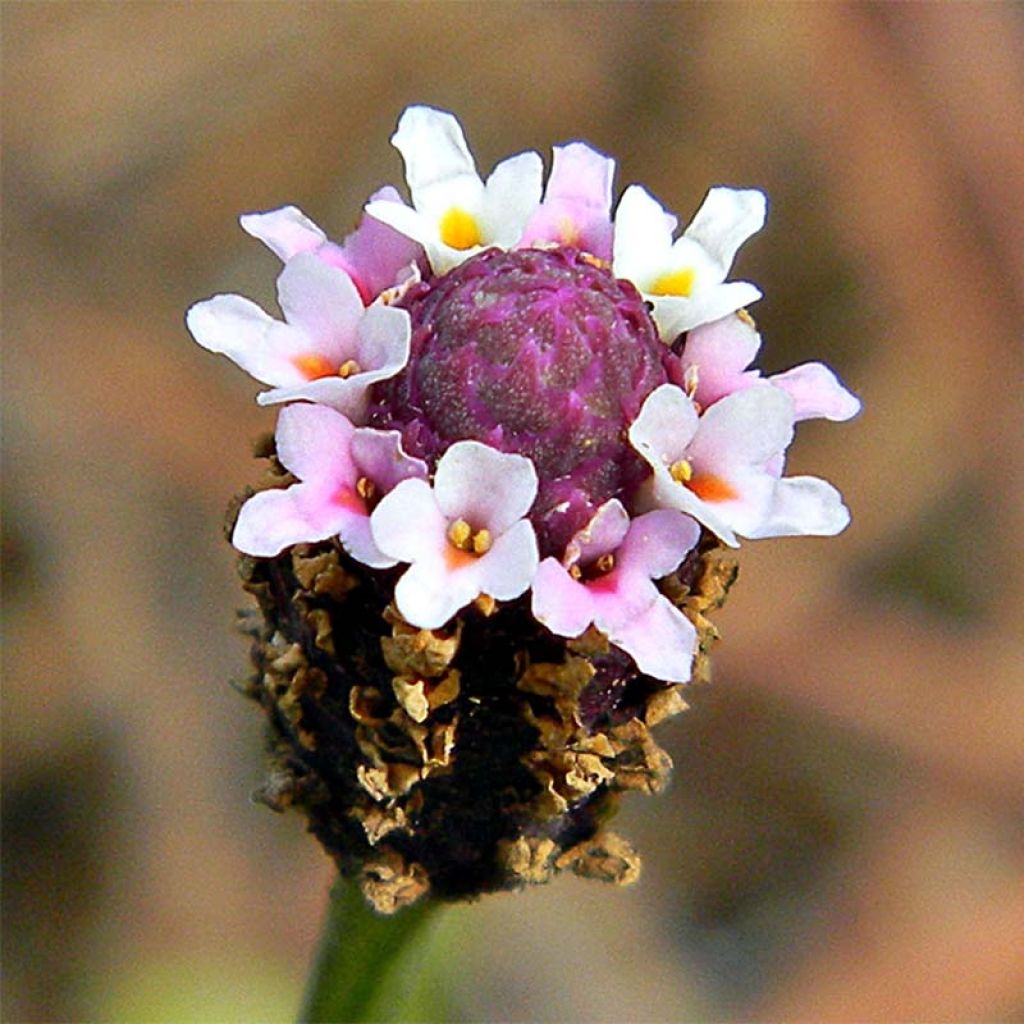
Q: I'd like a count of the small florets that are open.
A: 10